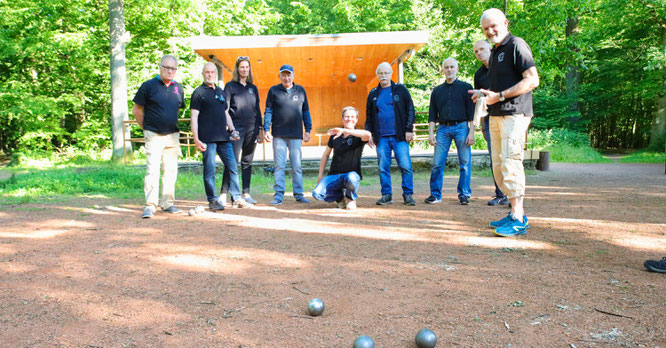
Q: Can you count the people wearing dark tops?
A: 9